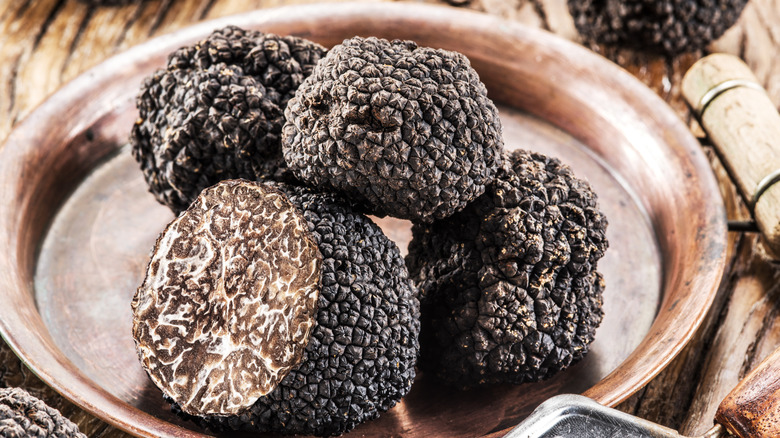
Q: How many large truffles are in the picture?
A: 4